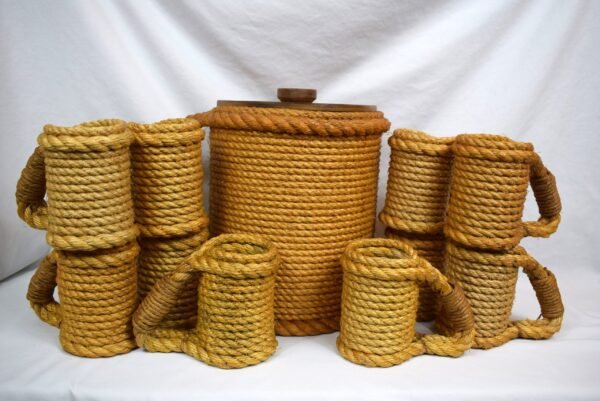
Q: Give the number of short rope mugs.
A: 10